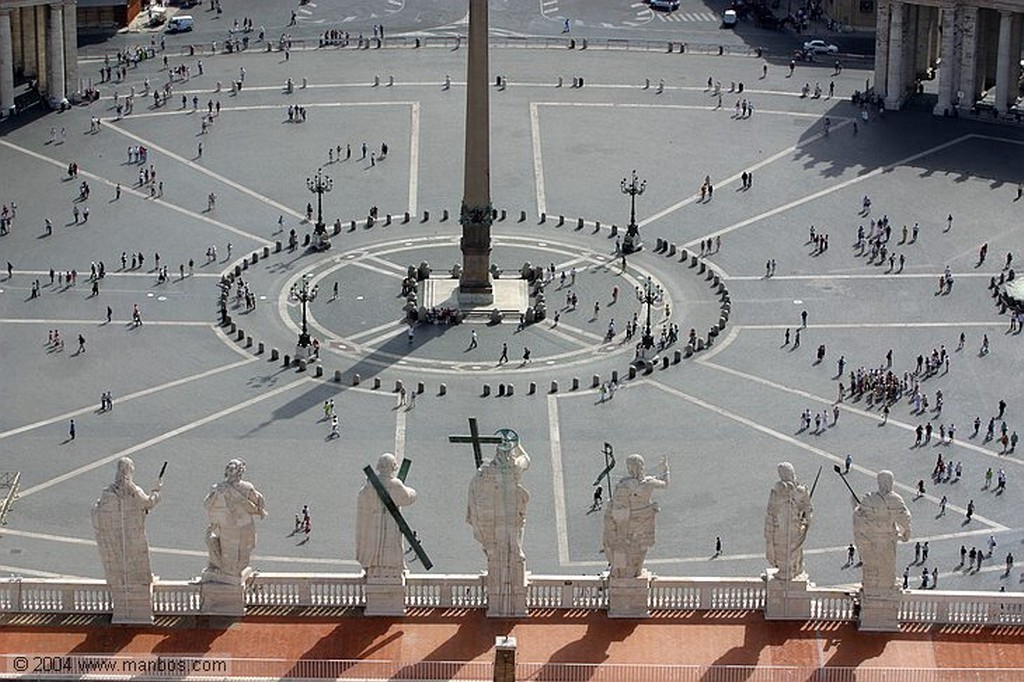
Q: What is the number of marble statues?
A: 7